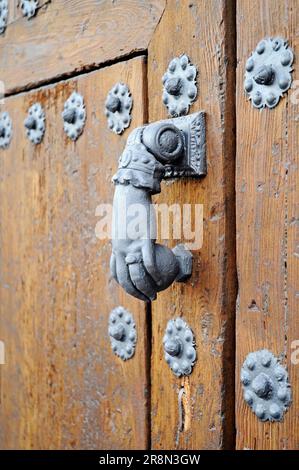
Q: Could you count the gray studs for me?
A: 11